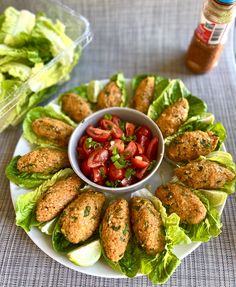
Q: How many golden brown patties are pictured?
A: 13